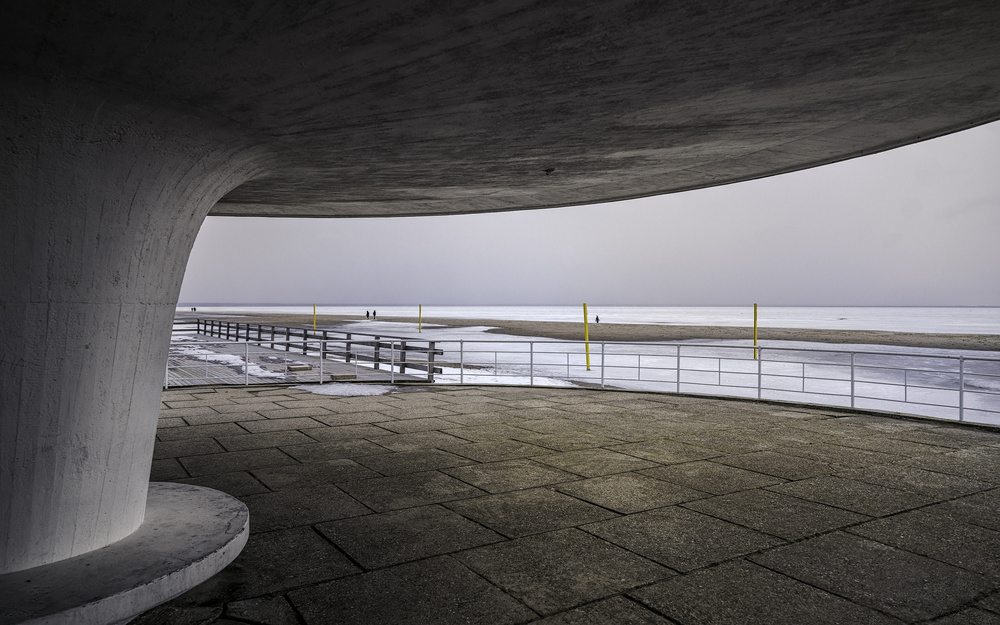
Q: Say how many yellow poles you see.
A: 4